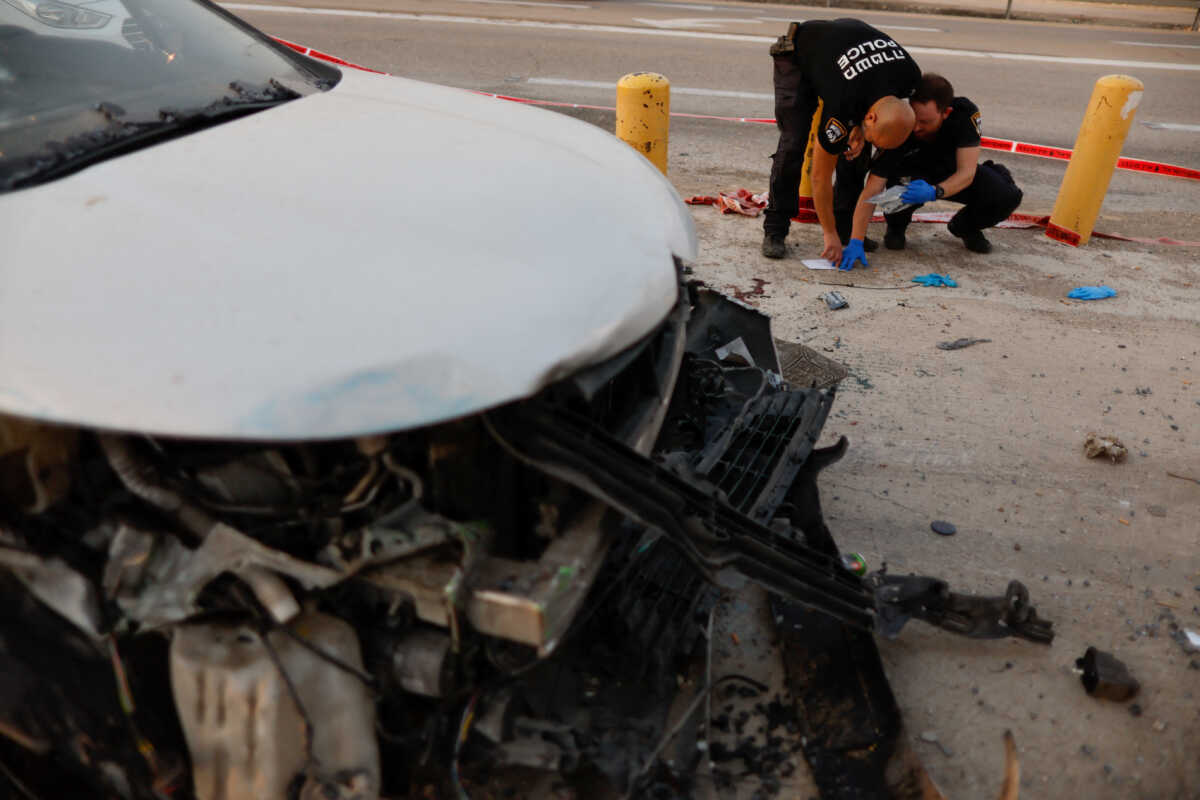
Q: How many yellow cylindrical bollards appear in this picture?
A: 3